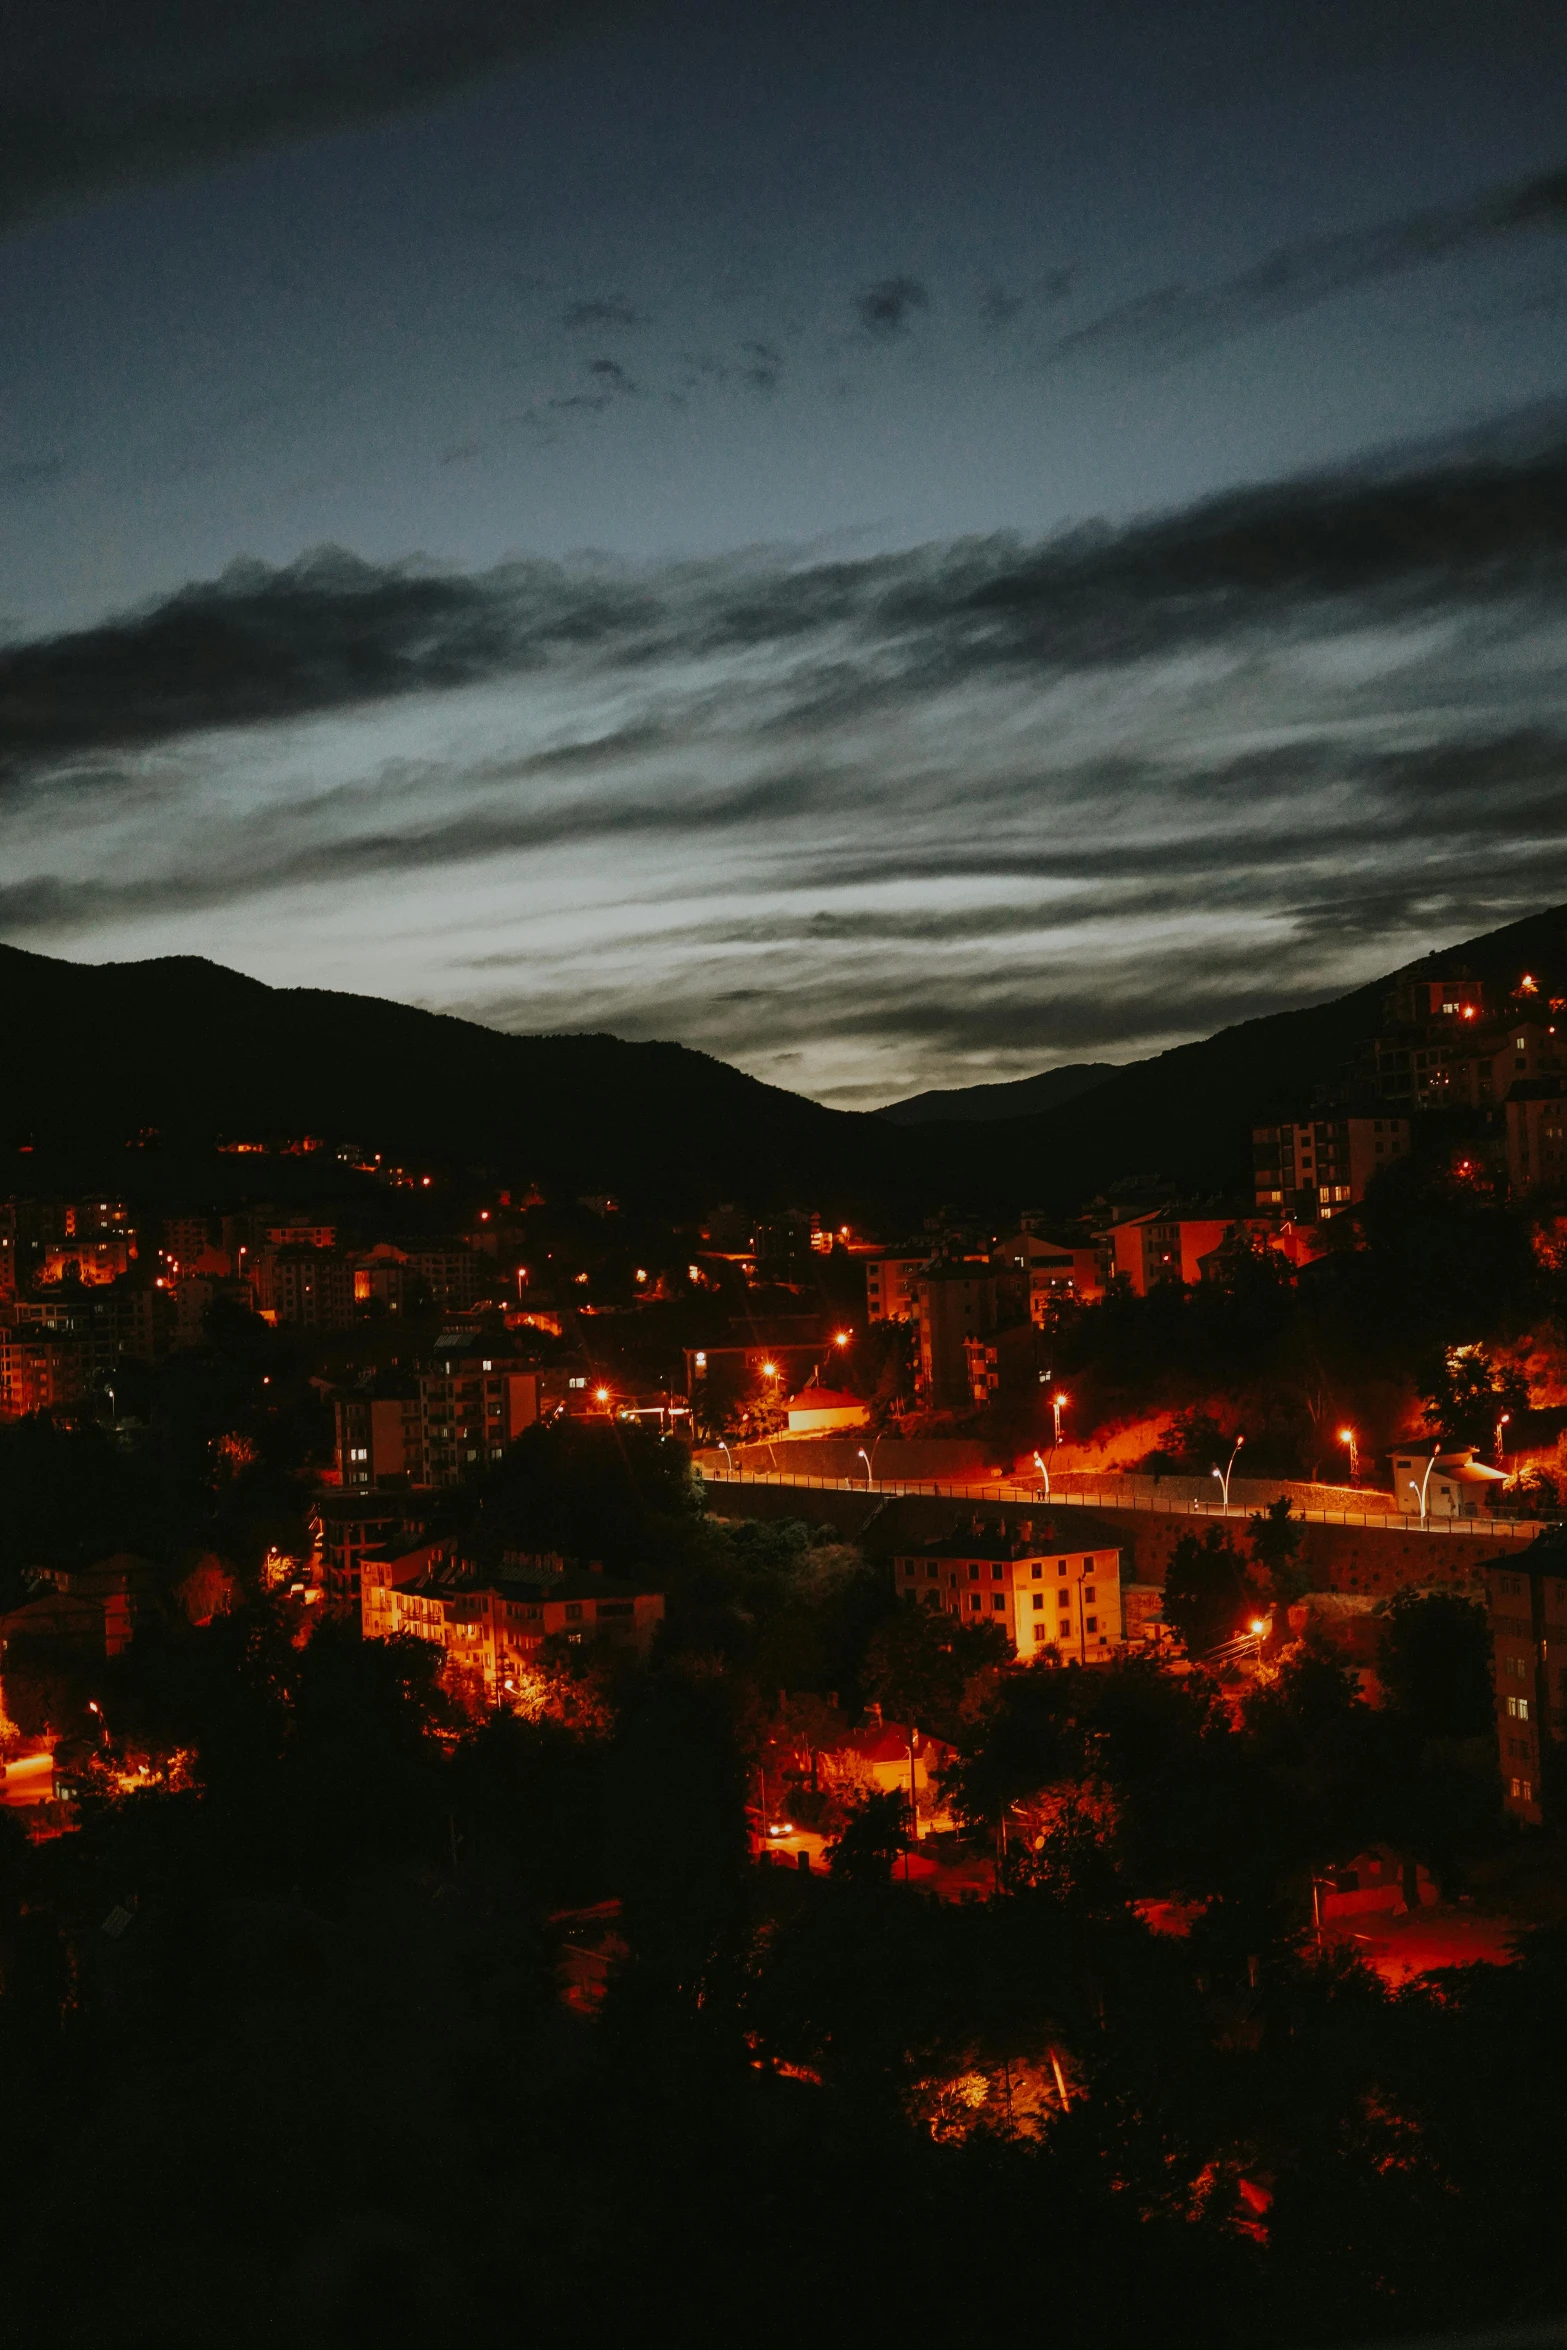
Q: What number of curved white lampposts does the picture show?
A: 5